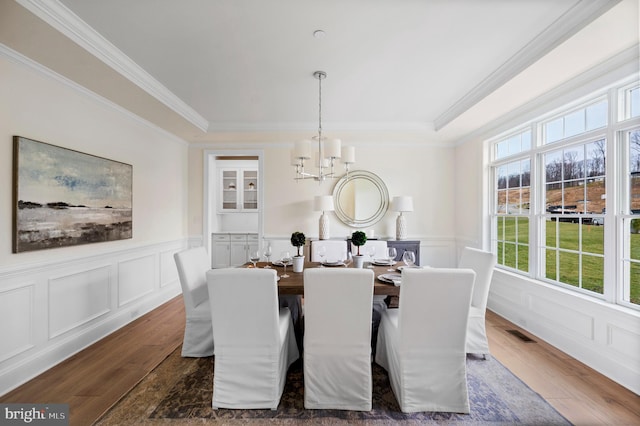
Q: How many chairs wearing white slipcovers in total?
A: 7